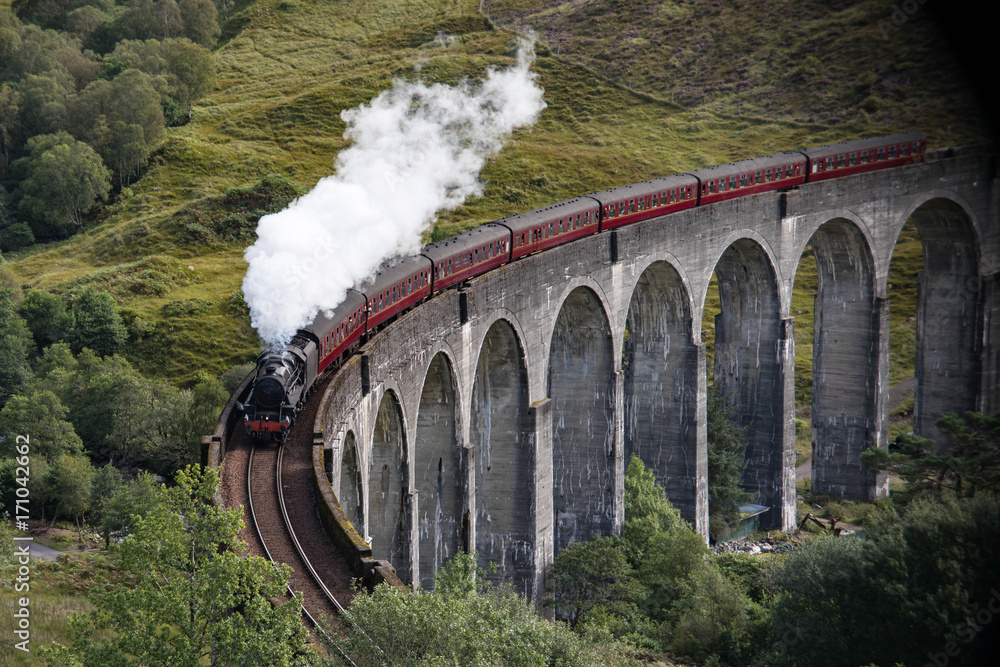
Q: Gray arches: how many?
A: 9